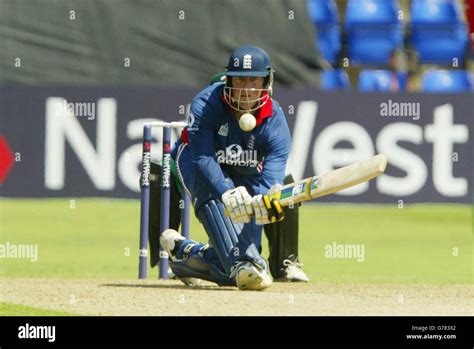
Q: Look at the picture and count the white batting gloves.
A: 2